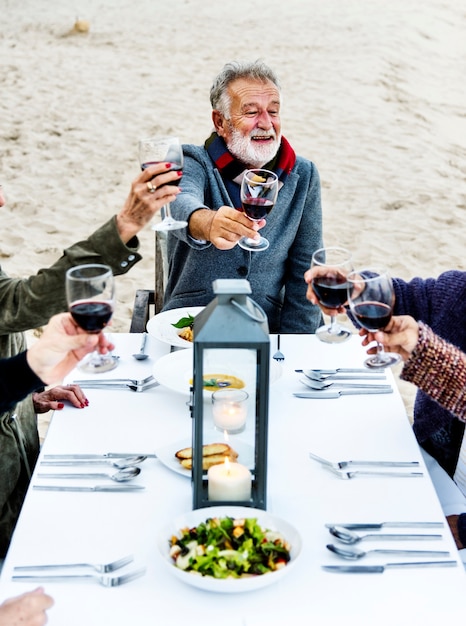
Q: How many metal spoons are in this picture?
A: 7